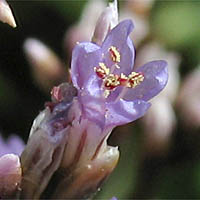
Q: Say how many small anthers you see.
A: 5